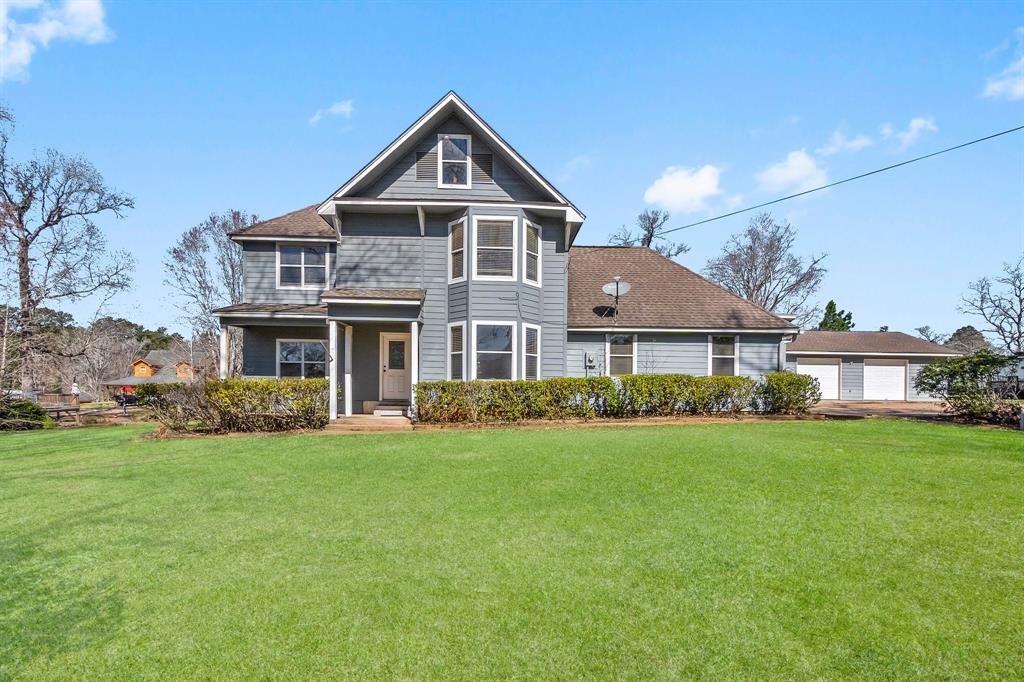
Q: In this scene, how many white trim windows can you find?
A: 11